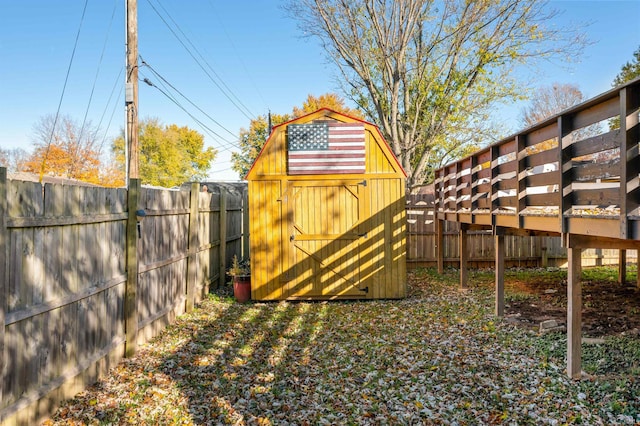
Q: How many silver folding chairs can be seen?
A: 0